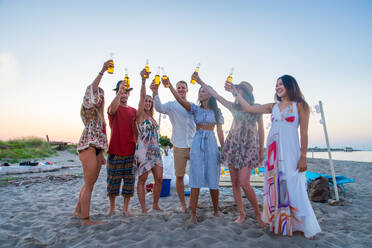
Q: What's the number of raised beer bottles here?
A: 7